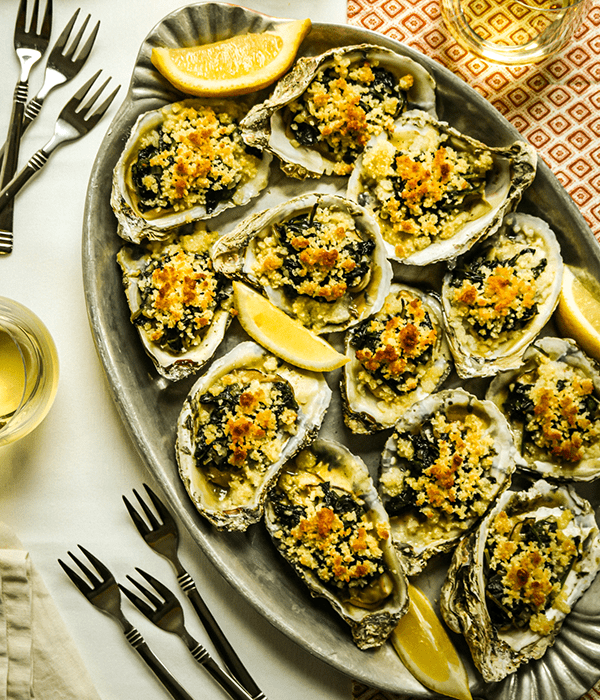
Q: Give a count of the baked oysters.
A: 12